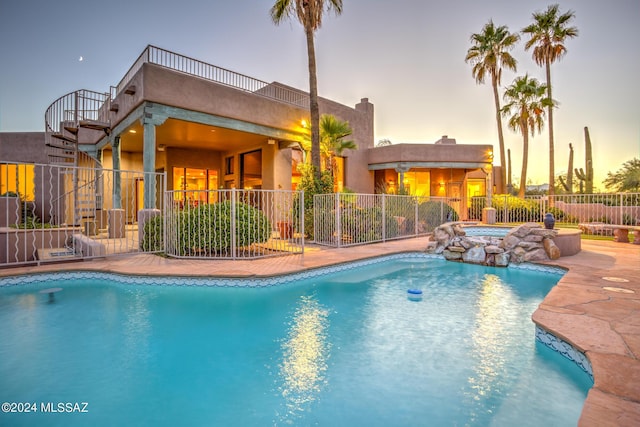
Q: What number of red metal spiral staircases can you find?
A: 0